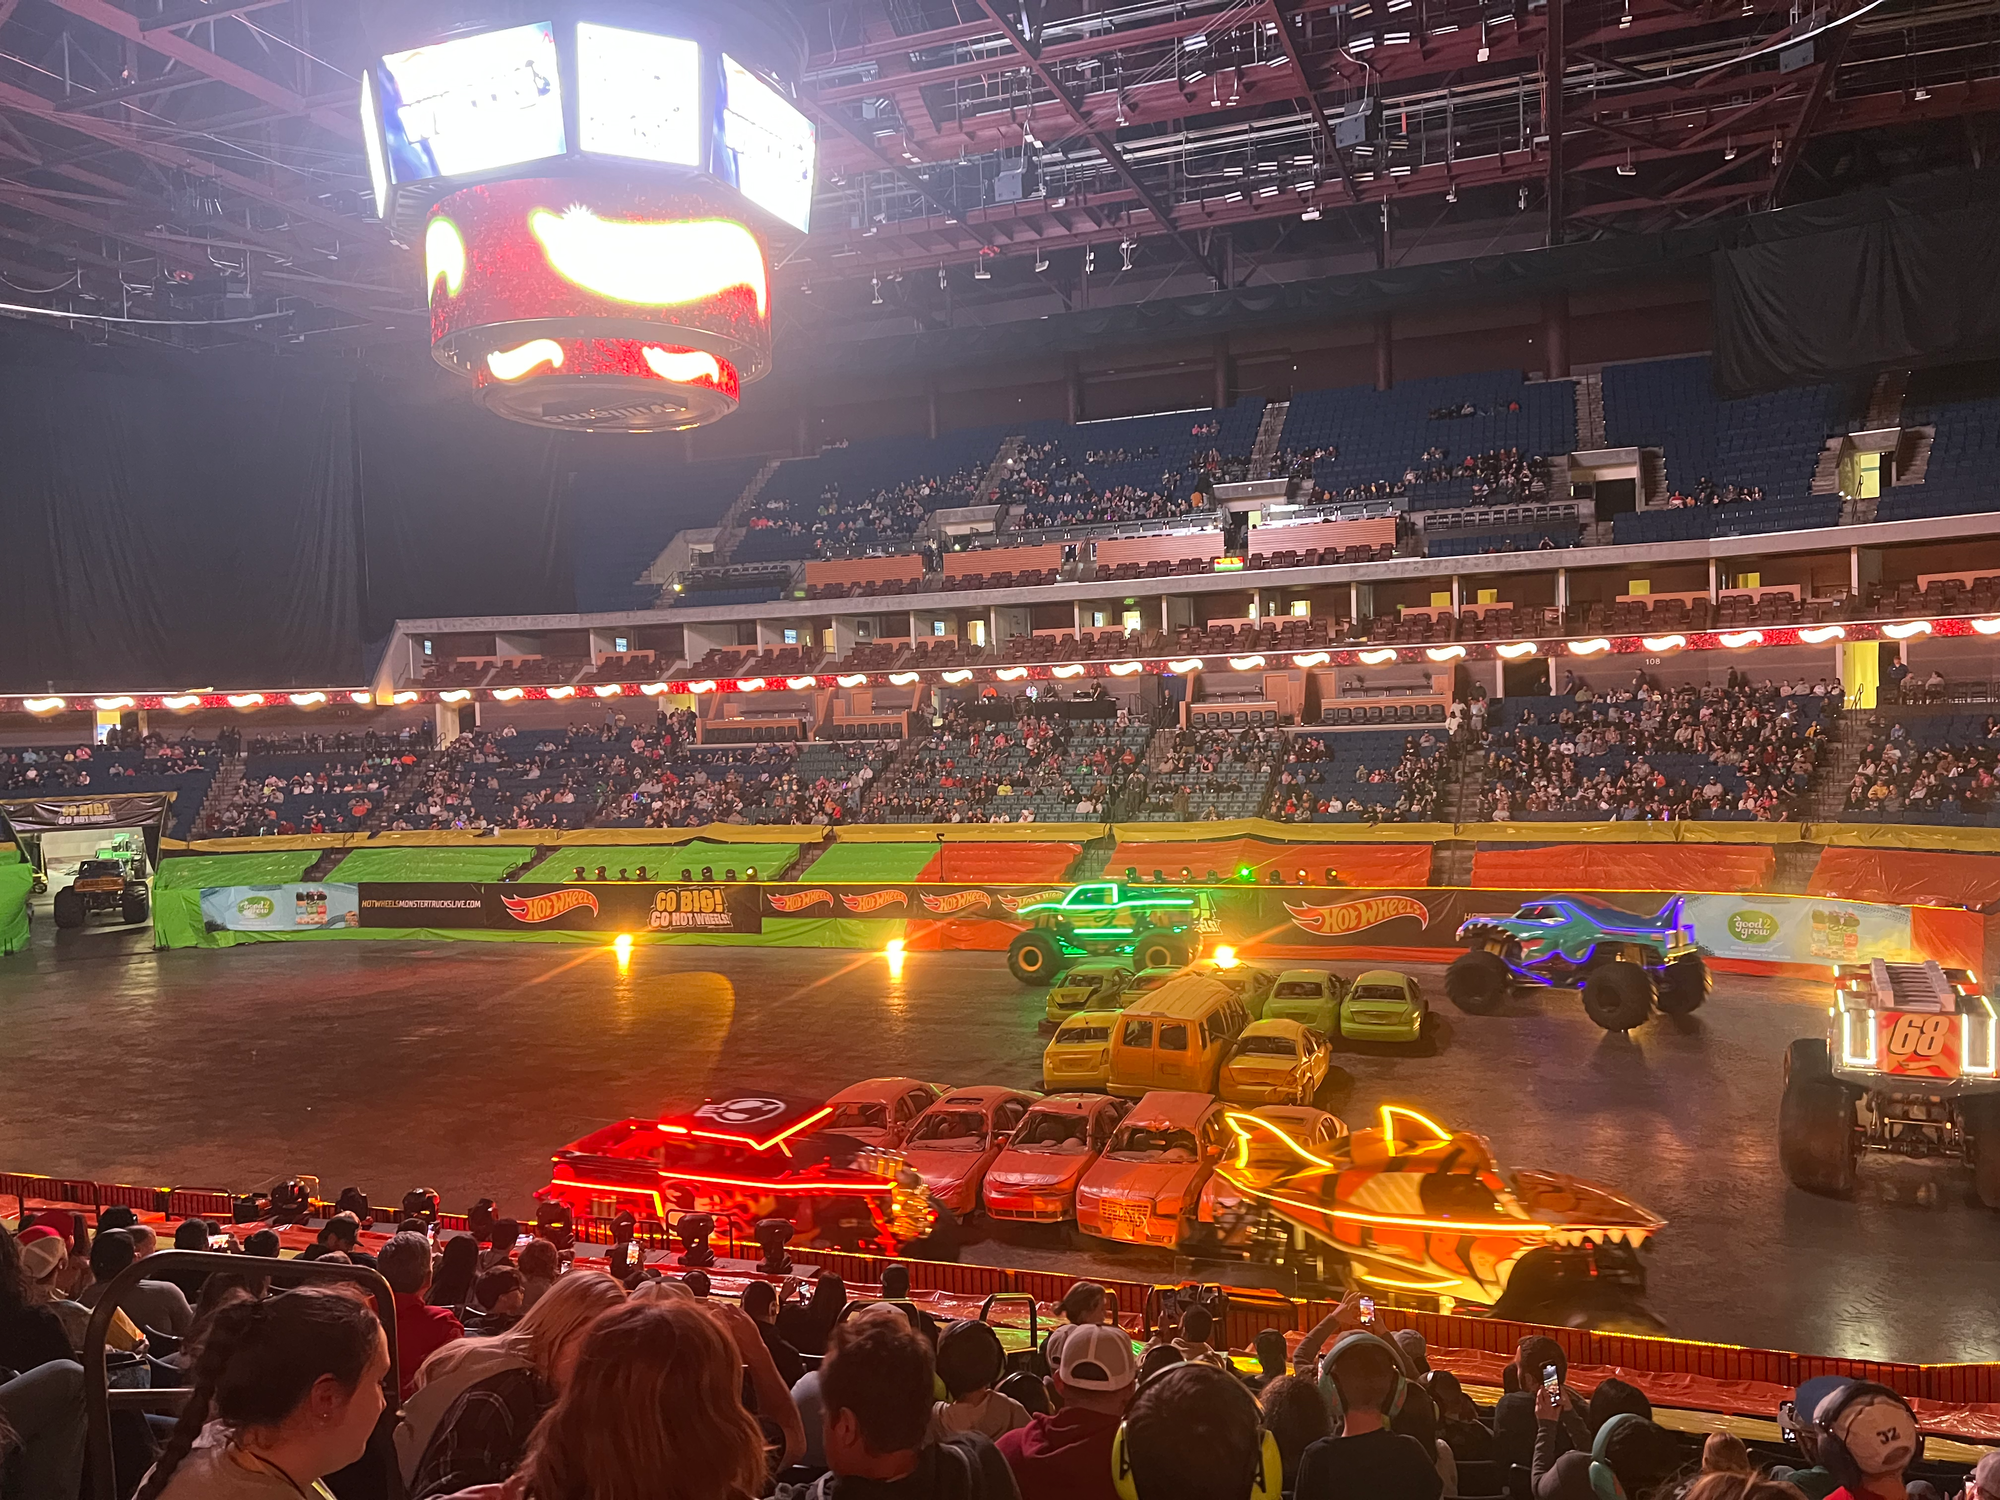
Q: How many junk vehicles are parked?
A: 13